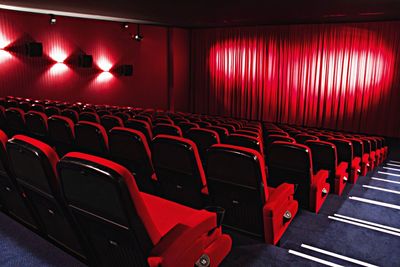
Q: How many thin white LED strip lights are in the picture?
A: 11